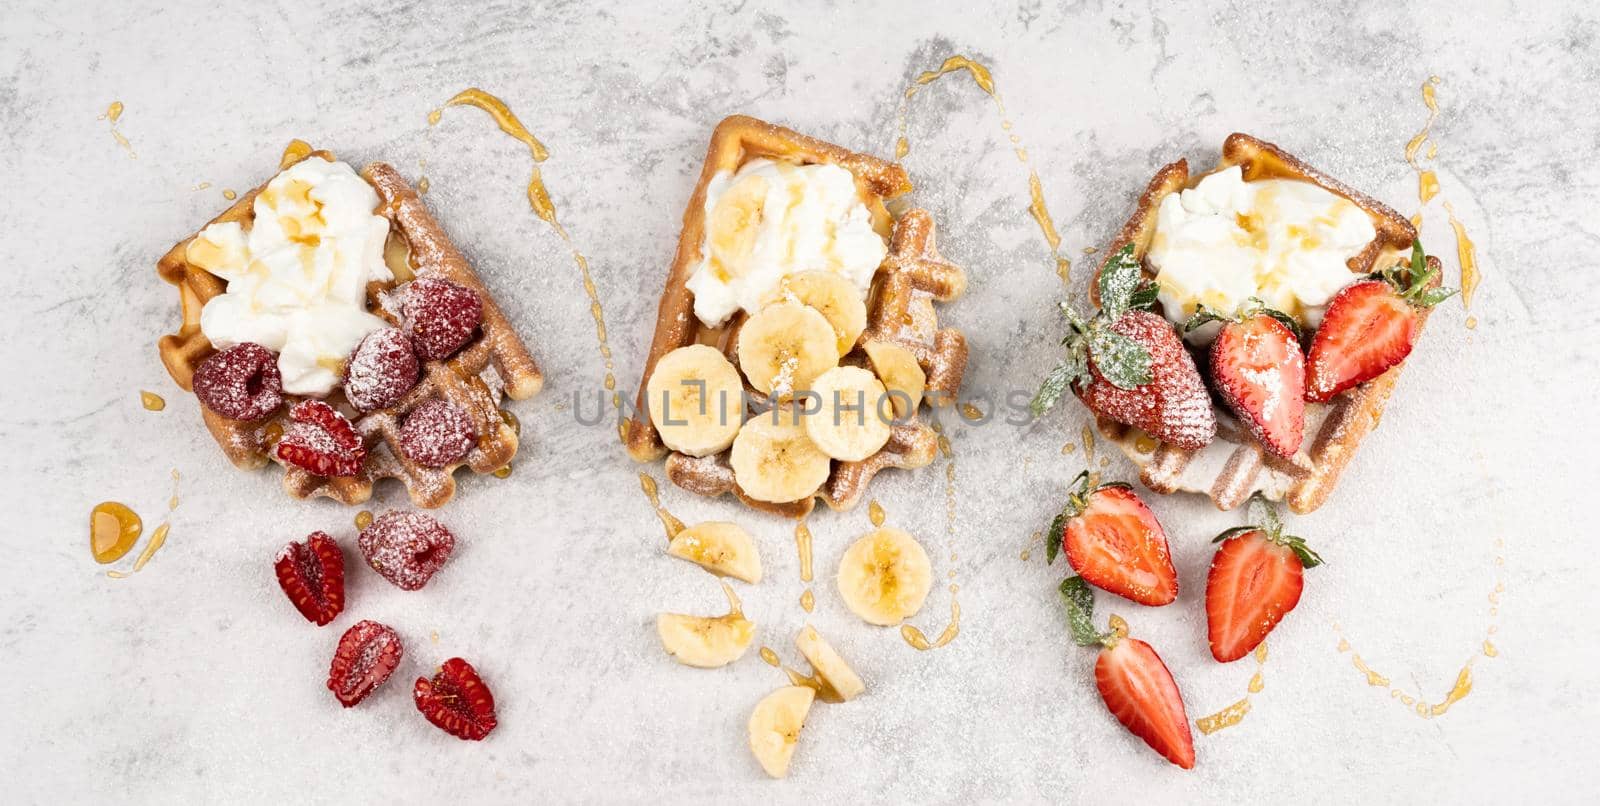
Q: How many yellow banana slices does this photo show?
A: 12